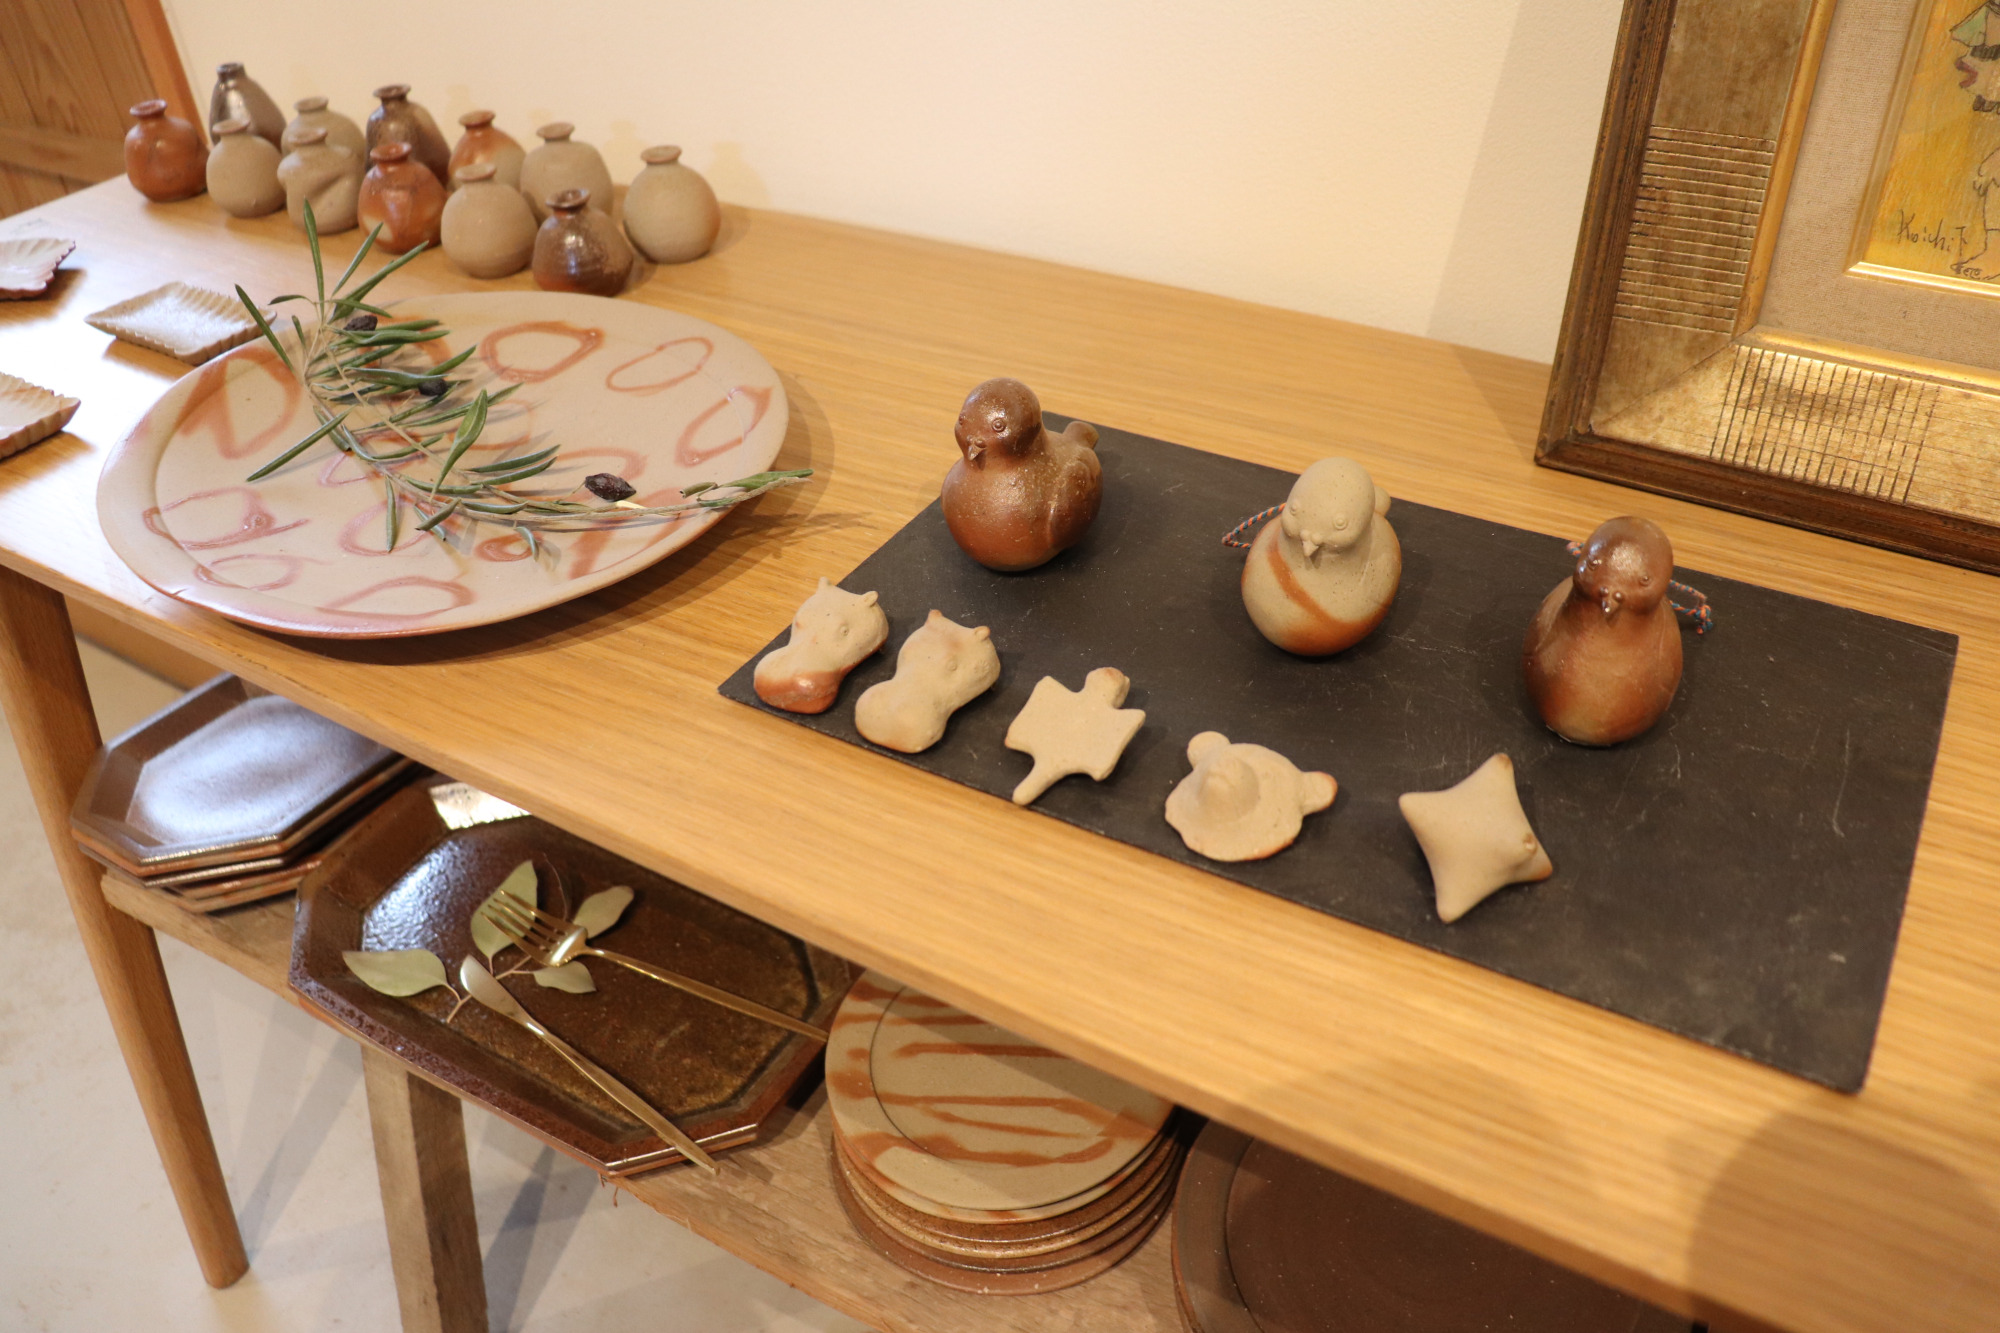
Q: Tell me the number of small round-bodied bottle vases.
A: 12